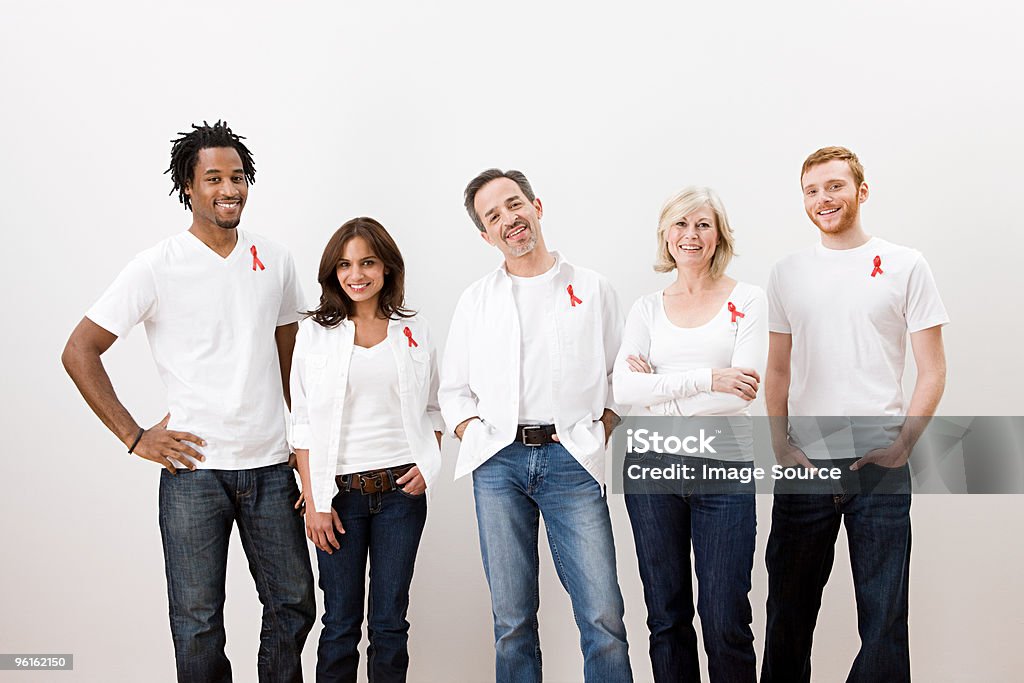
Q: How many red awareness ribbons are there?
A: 5